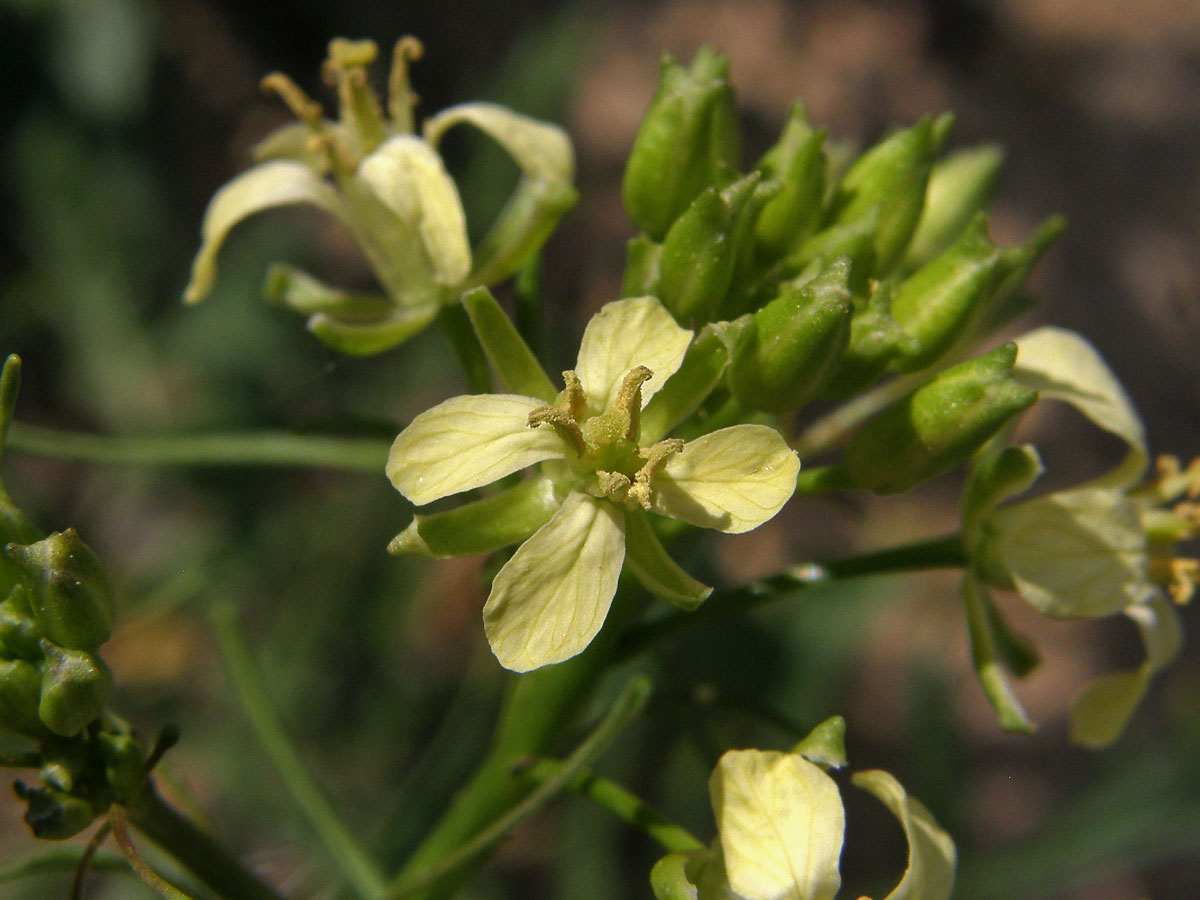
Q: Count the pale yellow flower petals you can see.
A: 13